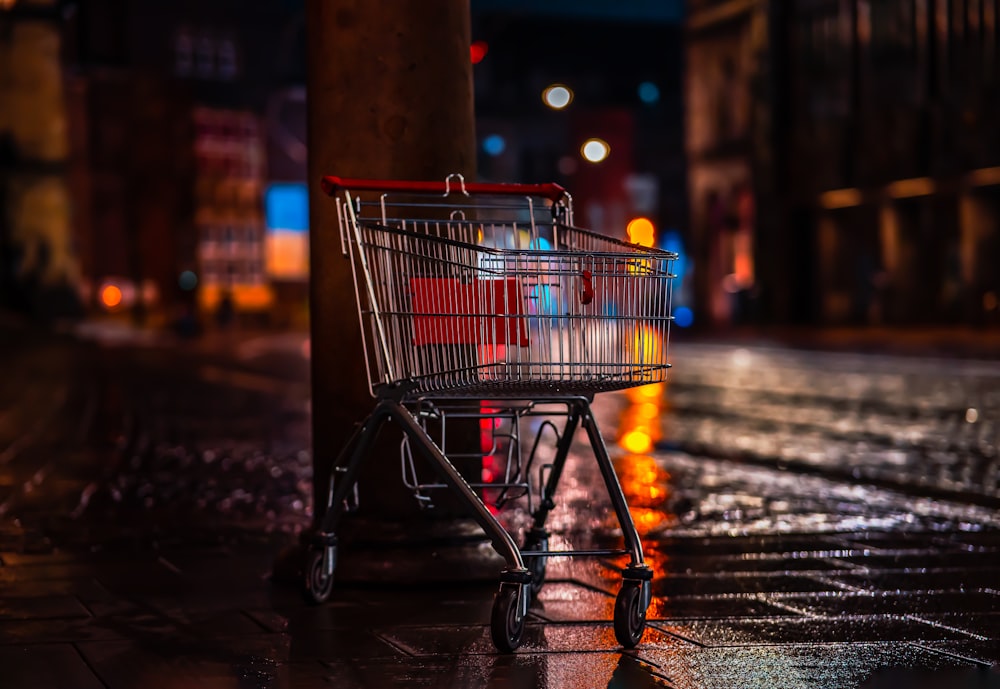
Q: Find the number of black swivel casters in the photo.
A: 4